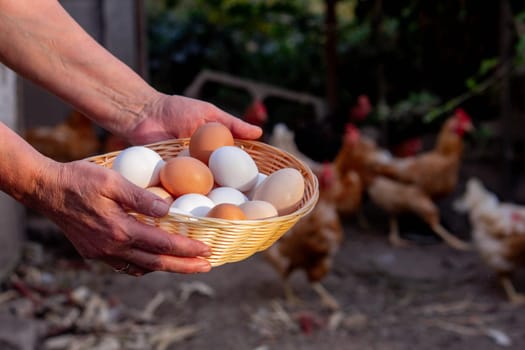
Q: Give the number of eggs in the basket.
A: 12